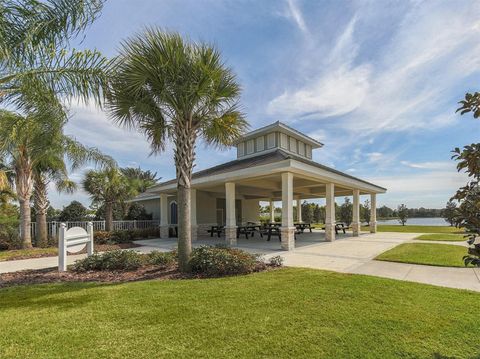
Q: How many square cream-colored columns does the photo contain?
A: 9